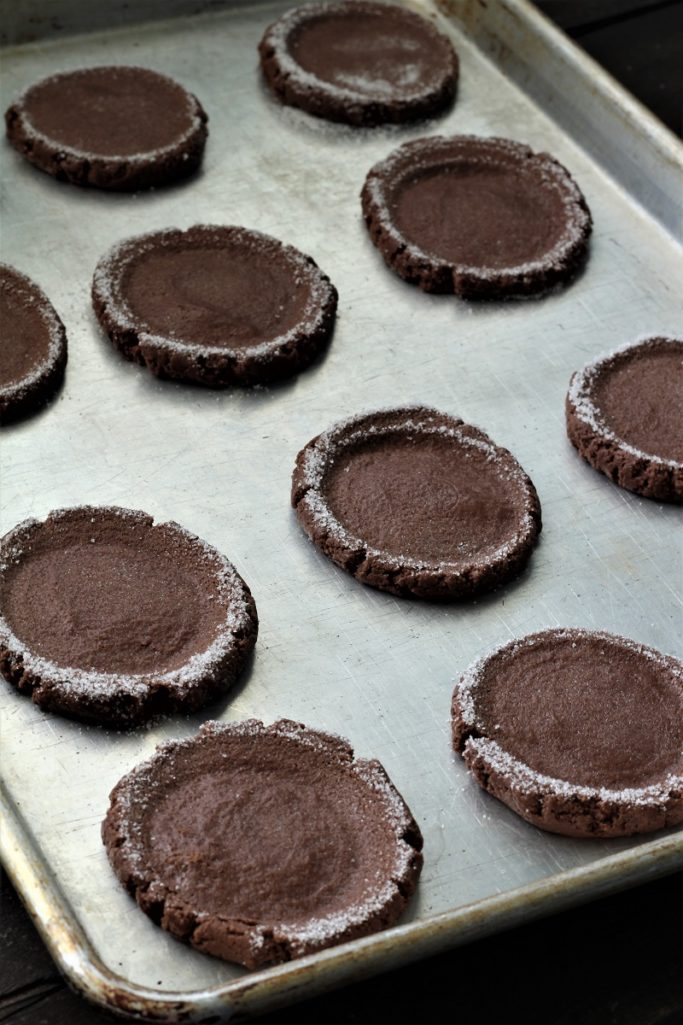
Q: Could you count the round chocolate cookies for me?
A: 10